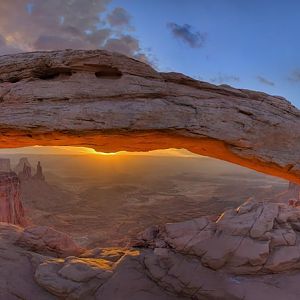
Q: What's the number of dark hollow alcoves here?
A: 2